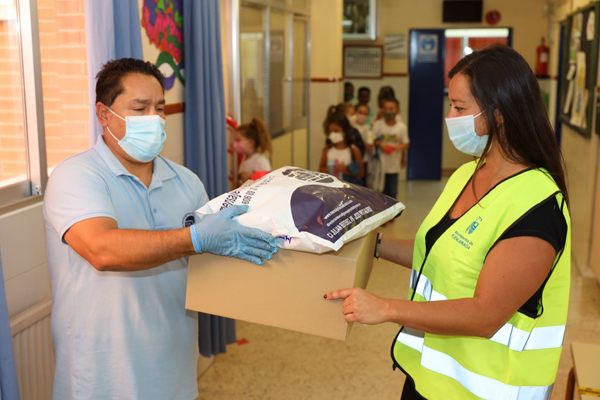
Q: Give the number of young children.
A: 8